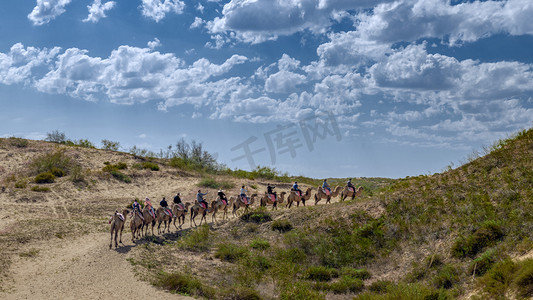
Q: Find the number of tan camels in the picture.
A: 12